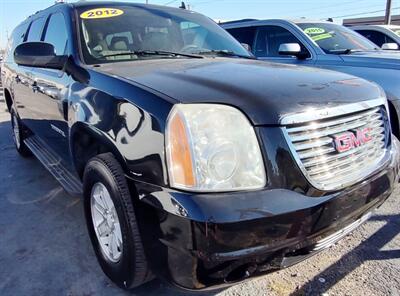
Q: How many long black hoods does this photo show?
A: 1